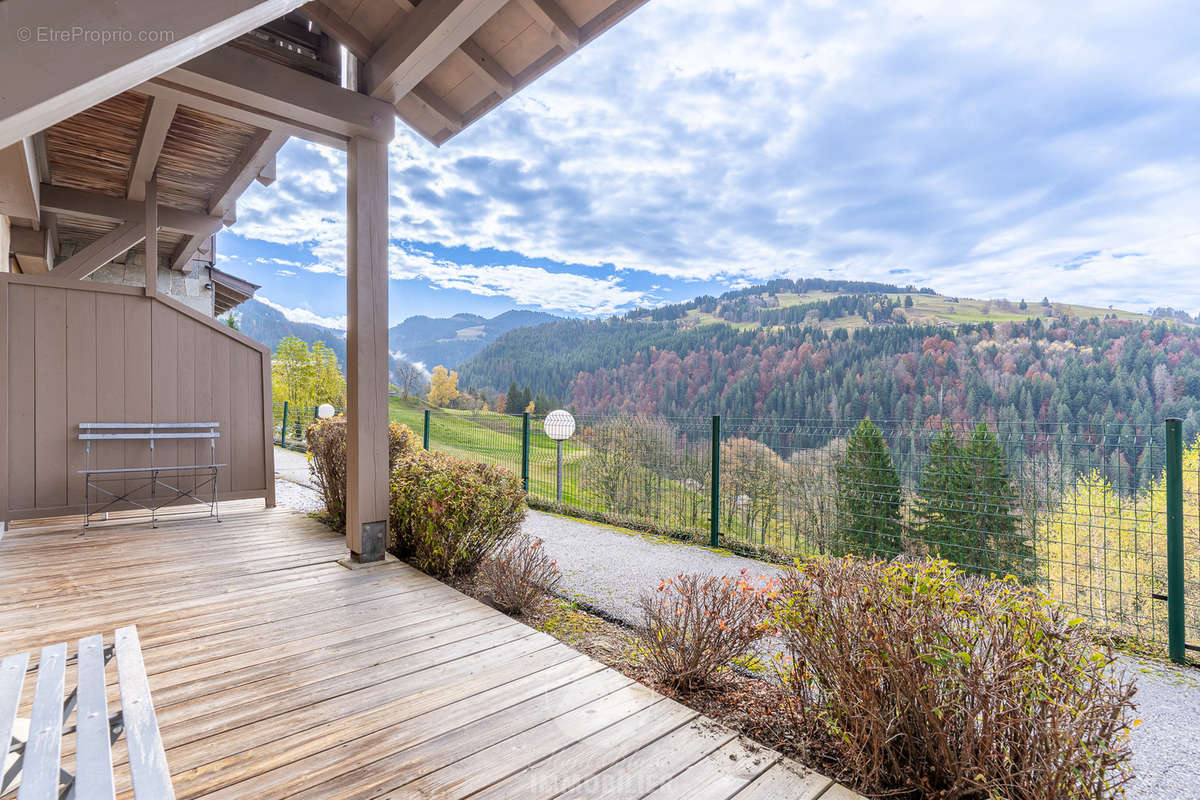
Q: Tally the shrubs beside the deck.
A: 5